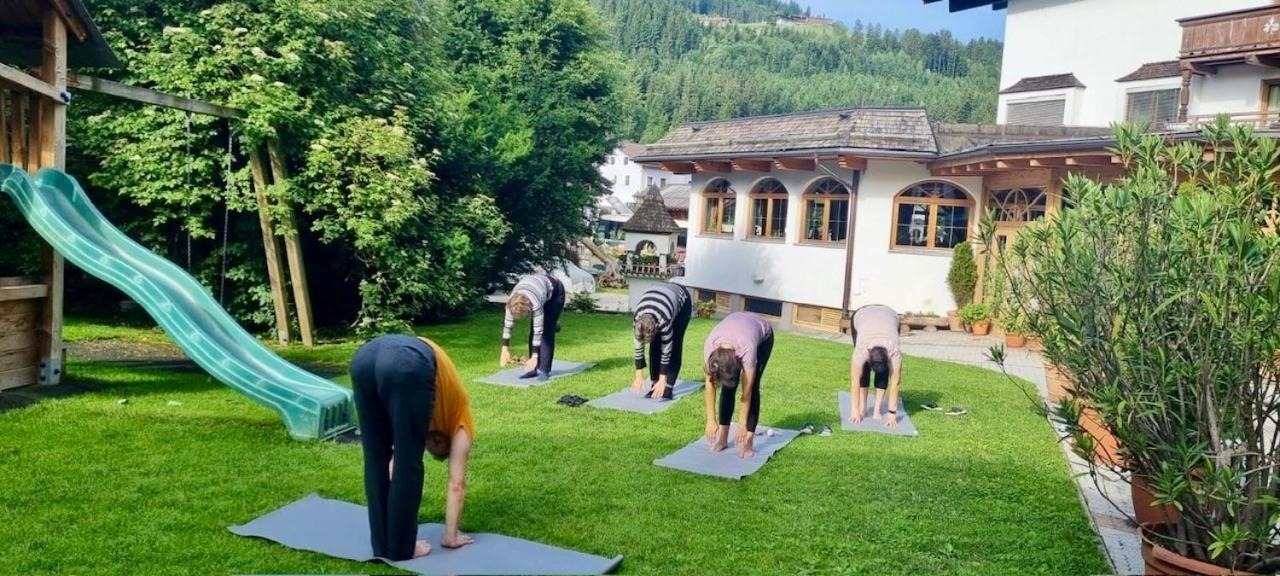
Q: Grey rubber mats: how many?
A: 5